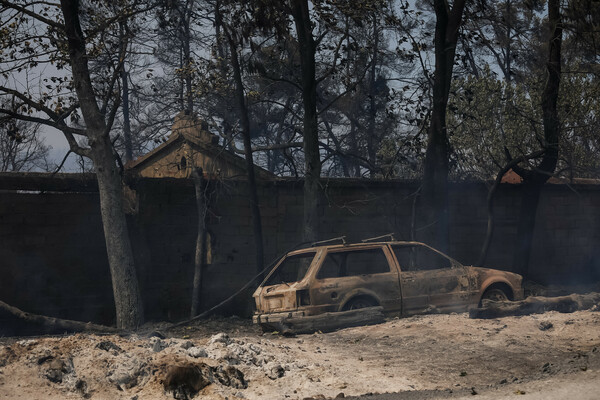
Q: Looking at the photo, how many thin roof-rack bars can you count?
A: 2